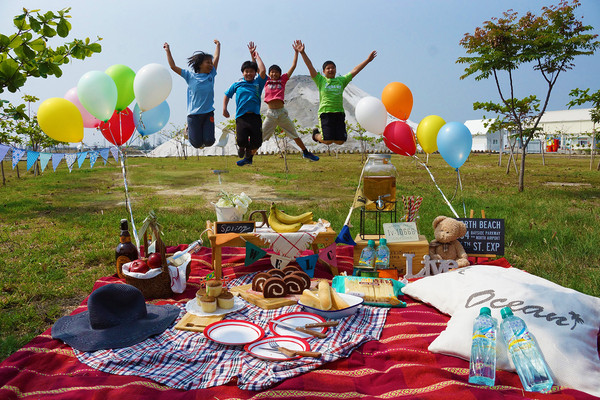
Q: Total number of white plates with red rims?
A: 3